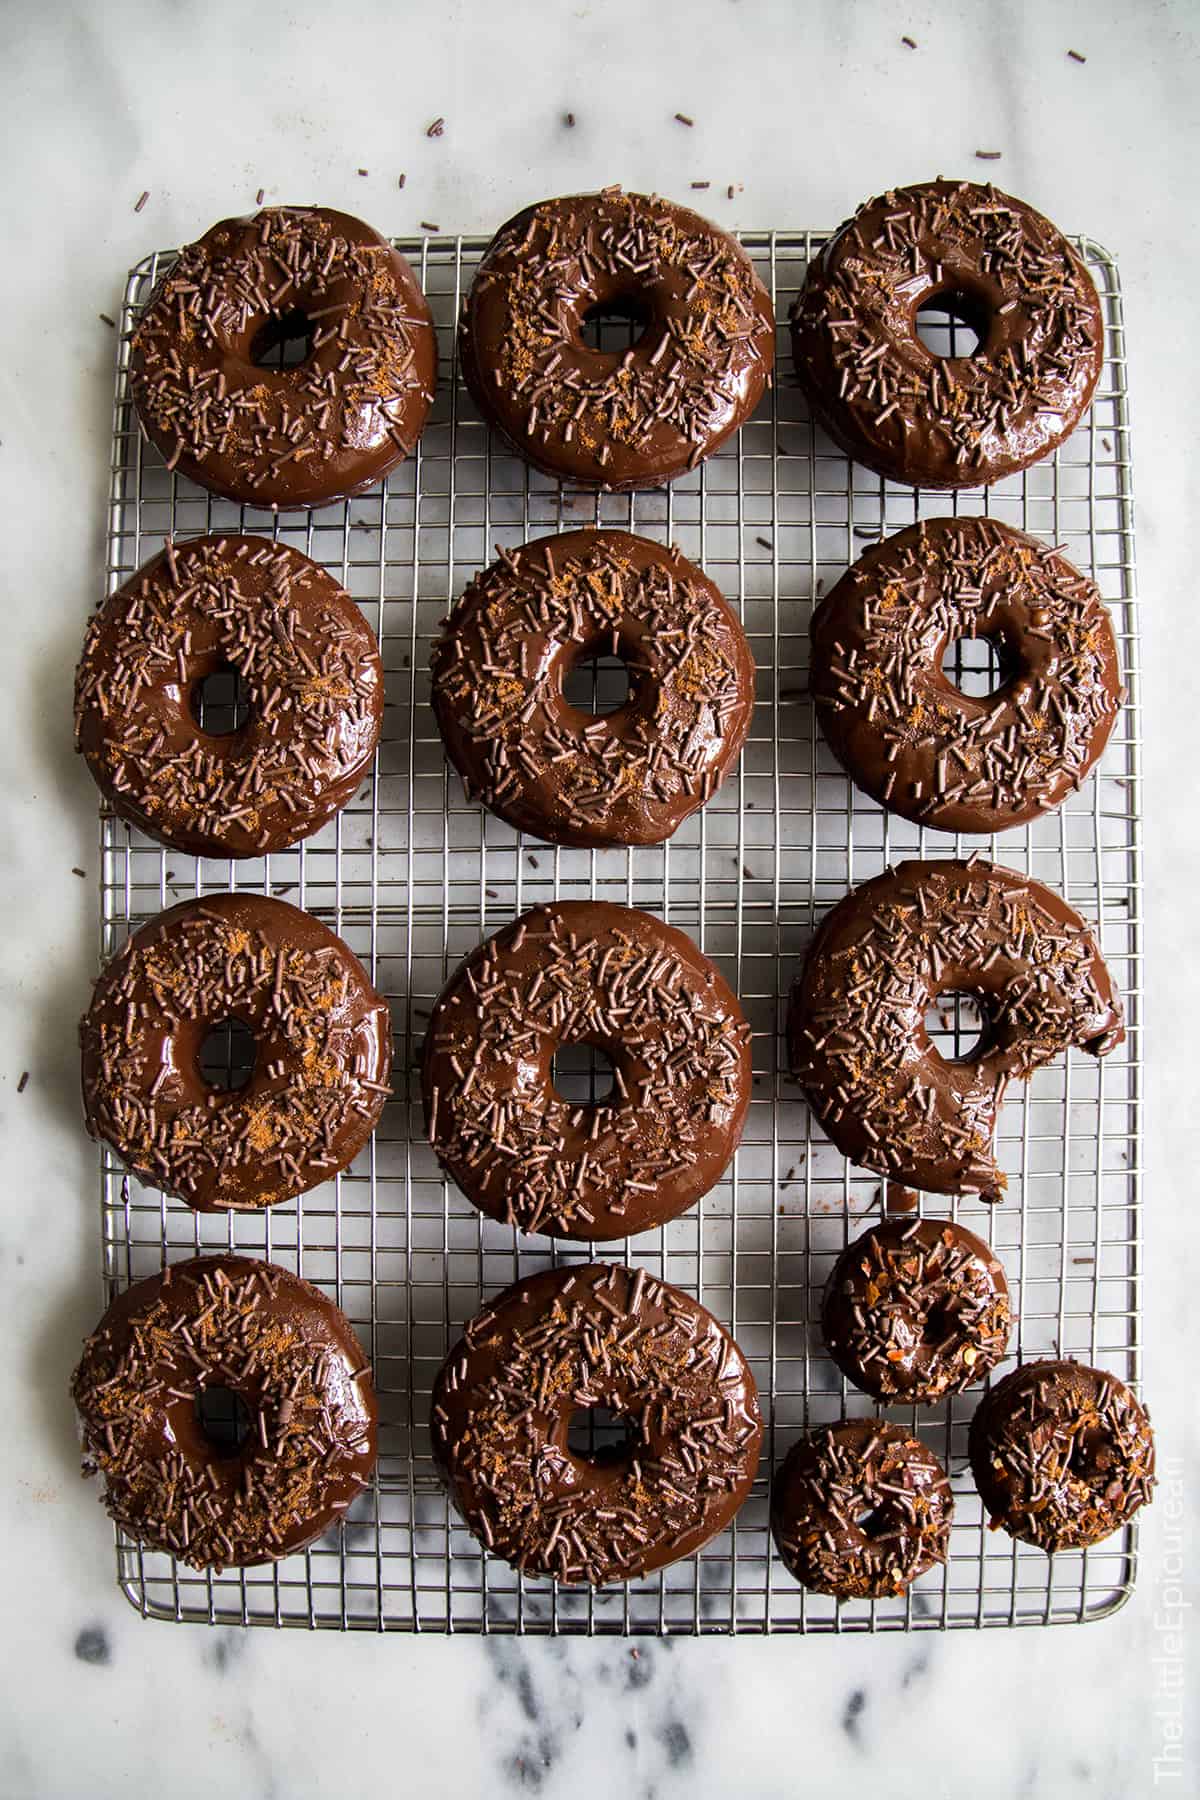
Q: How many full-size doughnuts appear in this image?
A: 11